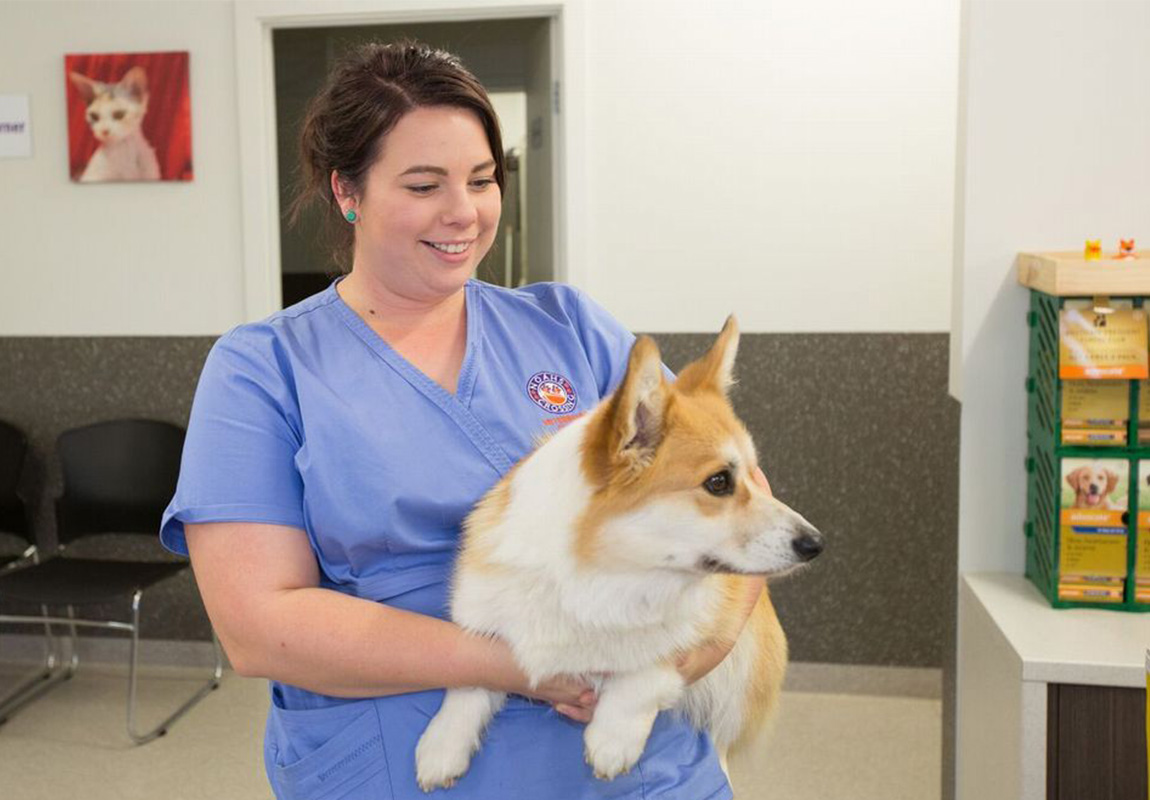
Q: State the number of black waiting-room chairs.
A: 2